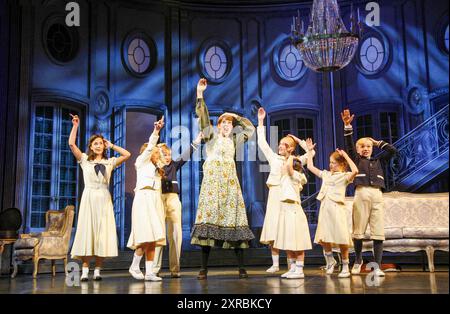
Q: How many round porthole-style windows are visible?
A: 6